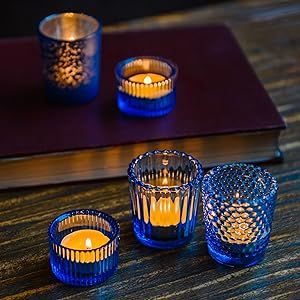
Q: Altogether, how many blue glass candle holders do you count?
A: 5